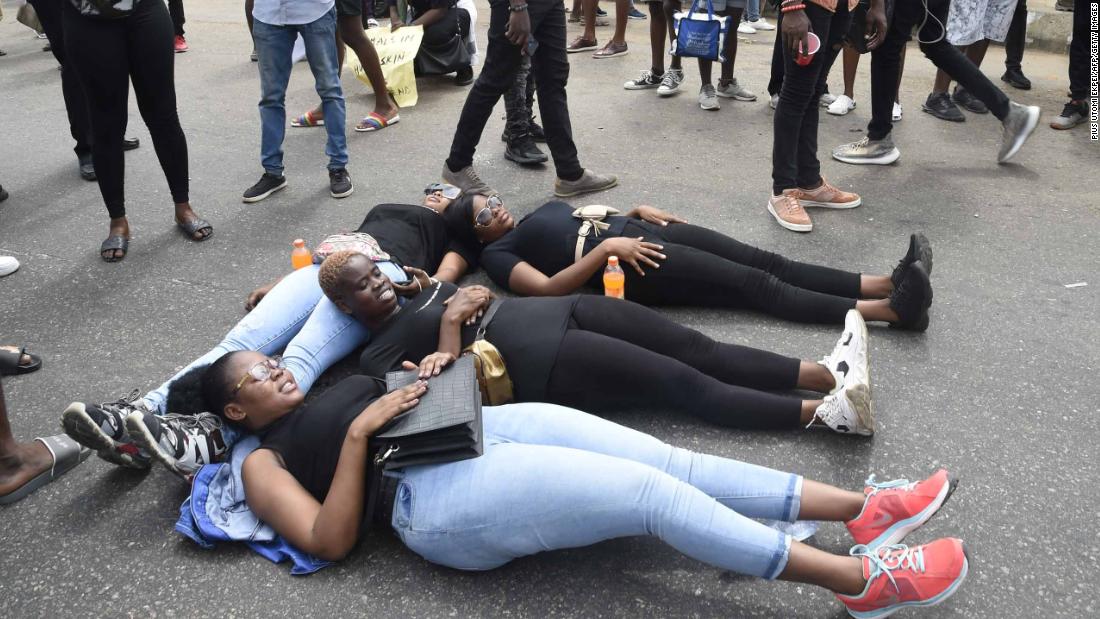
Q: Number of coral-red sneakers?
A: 2